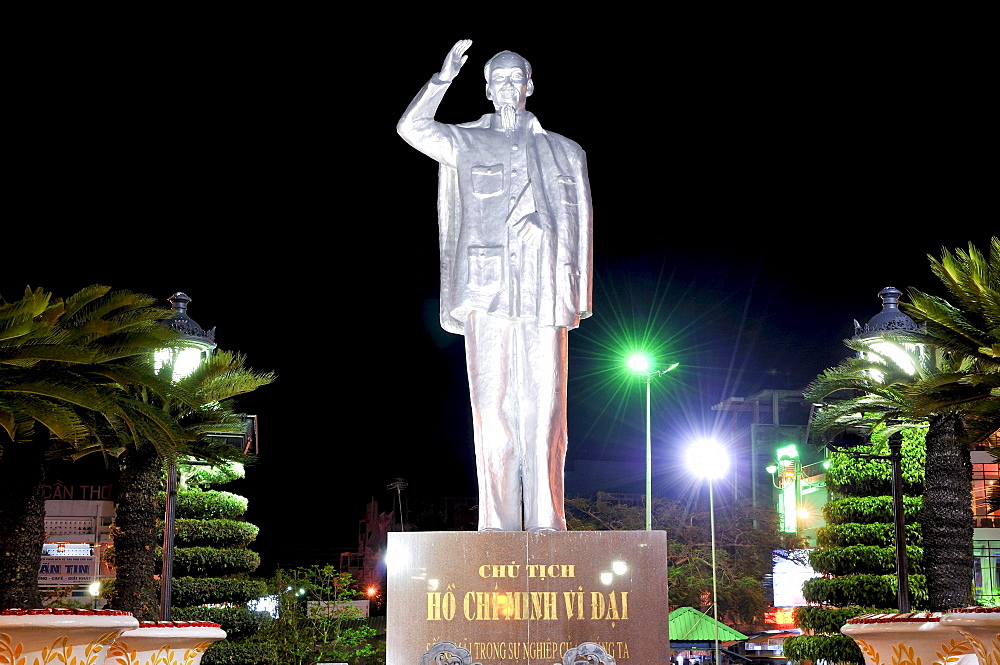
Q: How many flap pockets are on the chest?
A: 2